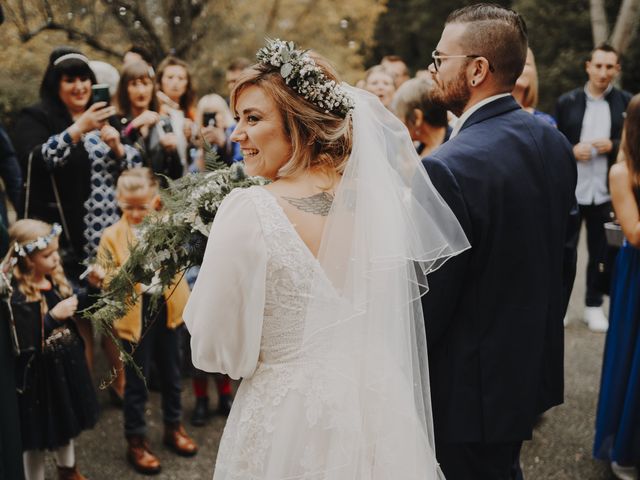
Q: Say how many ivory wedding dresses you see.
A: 1